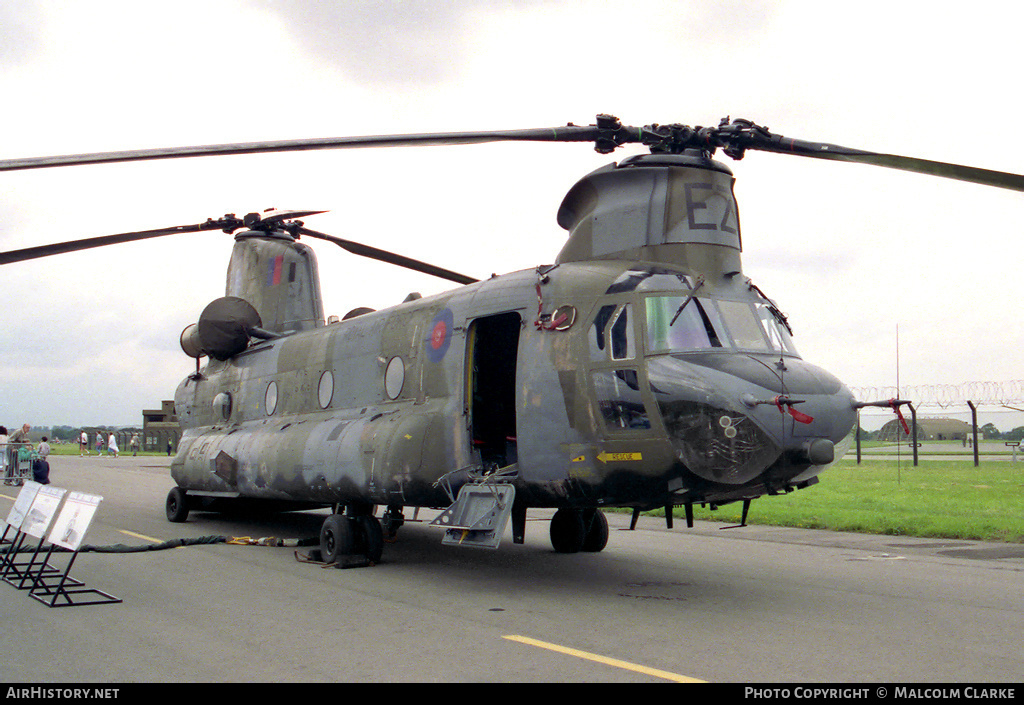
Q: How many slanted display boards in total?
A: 3